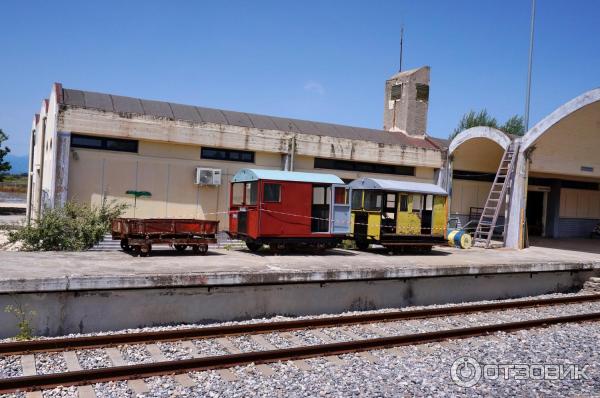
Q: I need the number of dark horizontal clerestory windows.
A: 3